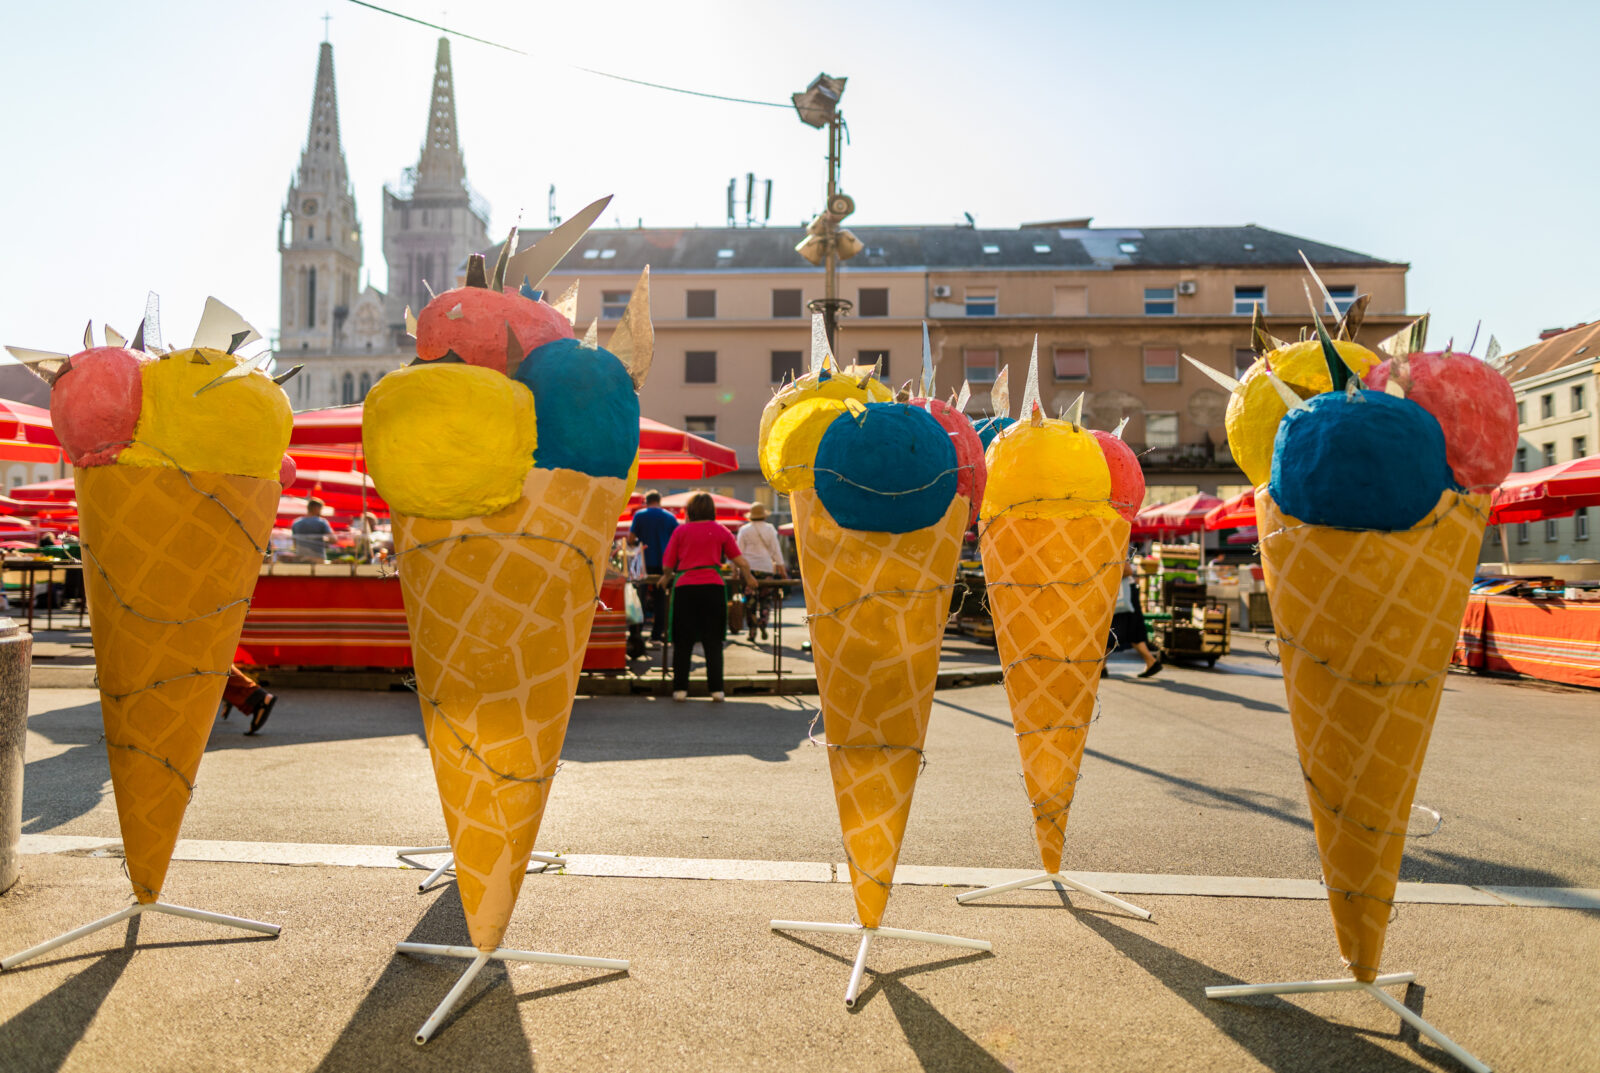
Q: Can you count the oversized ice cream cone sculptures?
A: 5